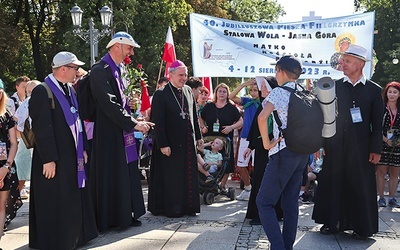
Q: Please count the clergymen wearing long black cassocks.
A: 4